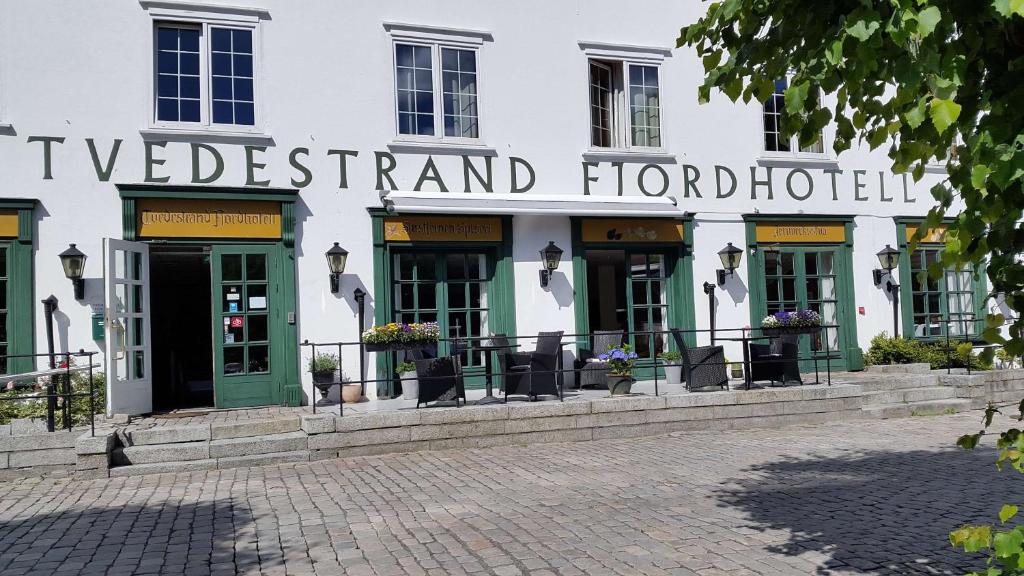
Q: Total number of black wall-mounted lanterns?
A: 5